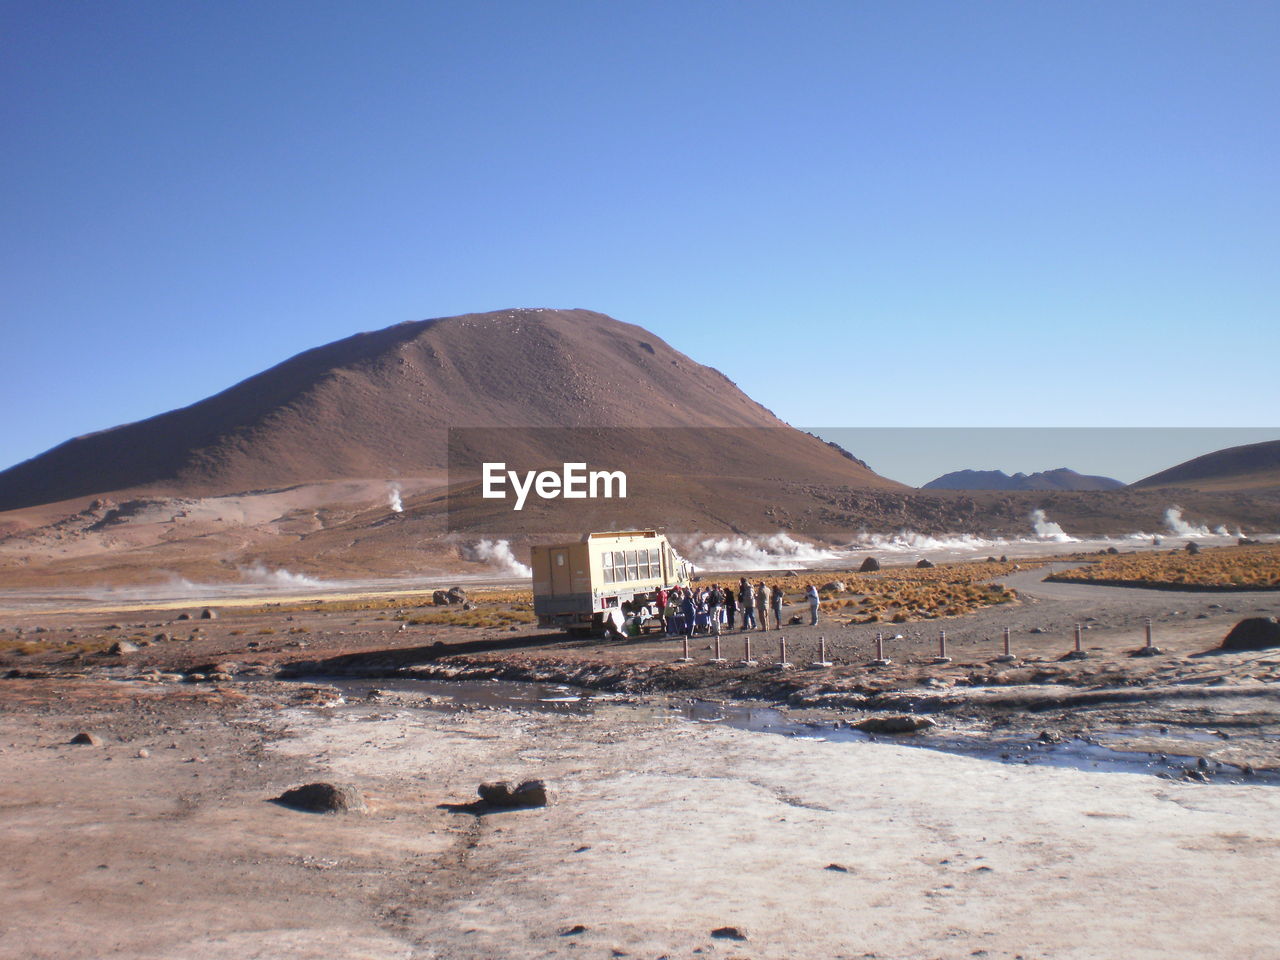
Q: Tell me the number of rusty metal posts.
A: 10